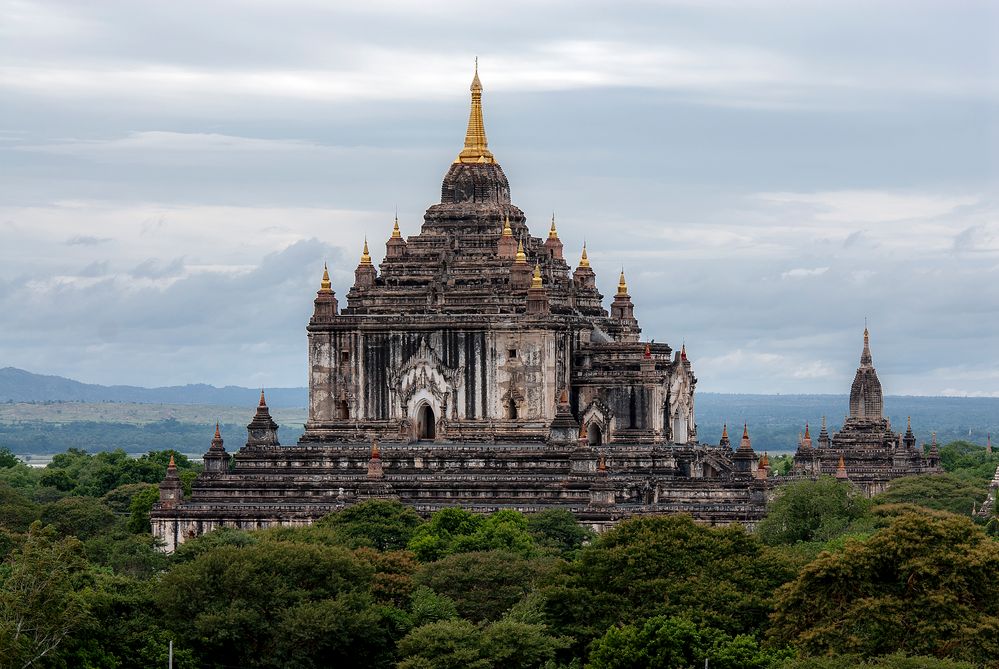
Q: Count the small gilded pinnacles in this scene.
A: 9